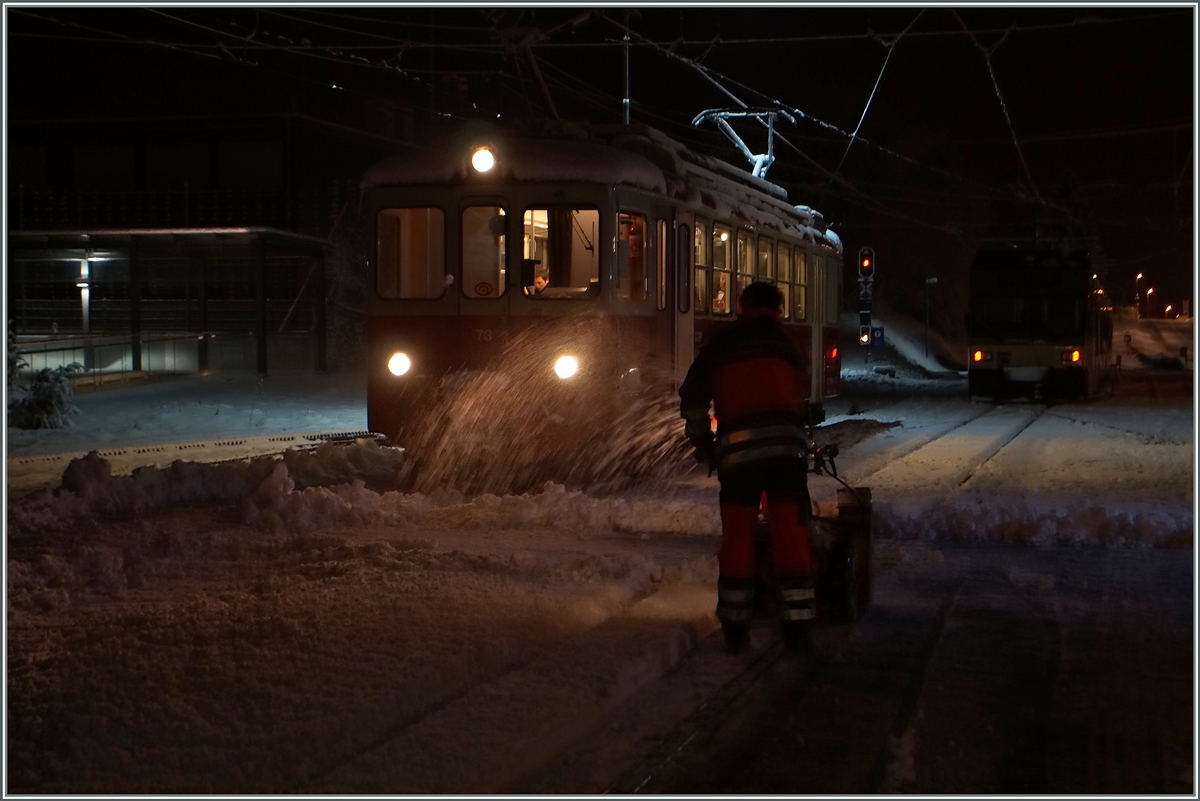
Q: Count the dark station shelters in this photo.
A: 1